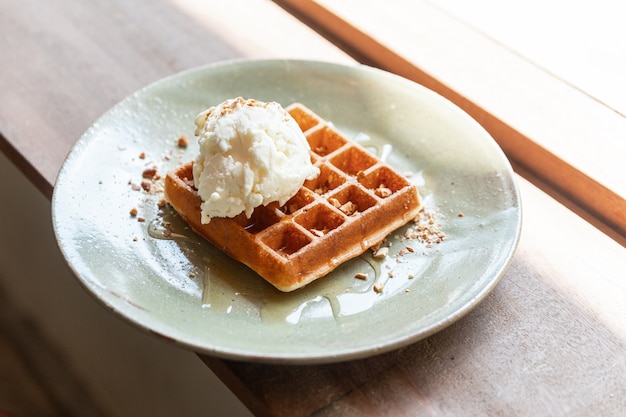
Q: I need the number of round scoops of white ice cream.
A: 1